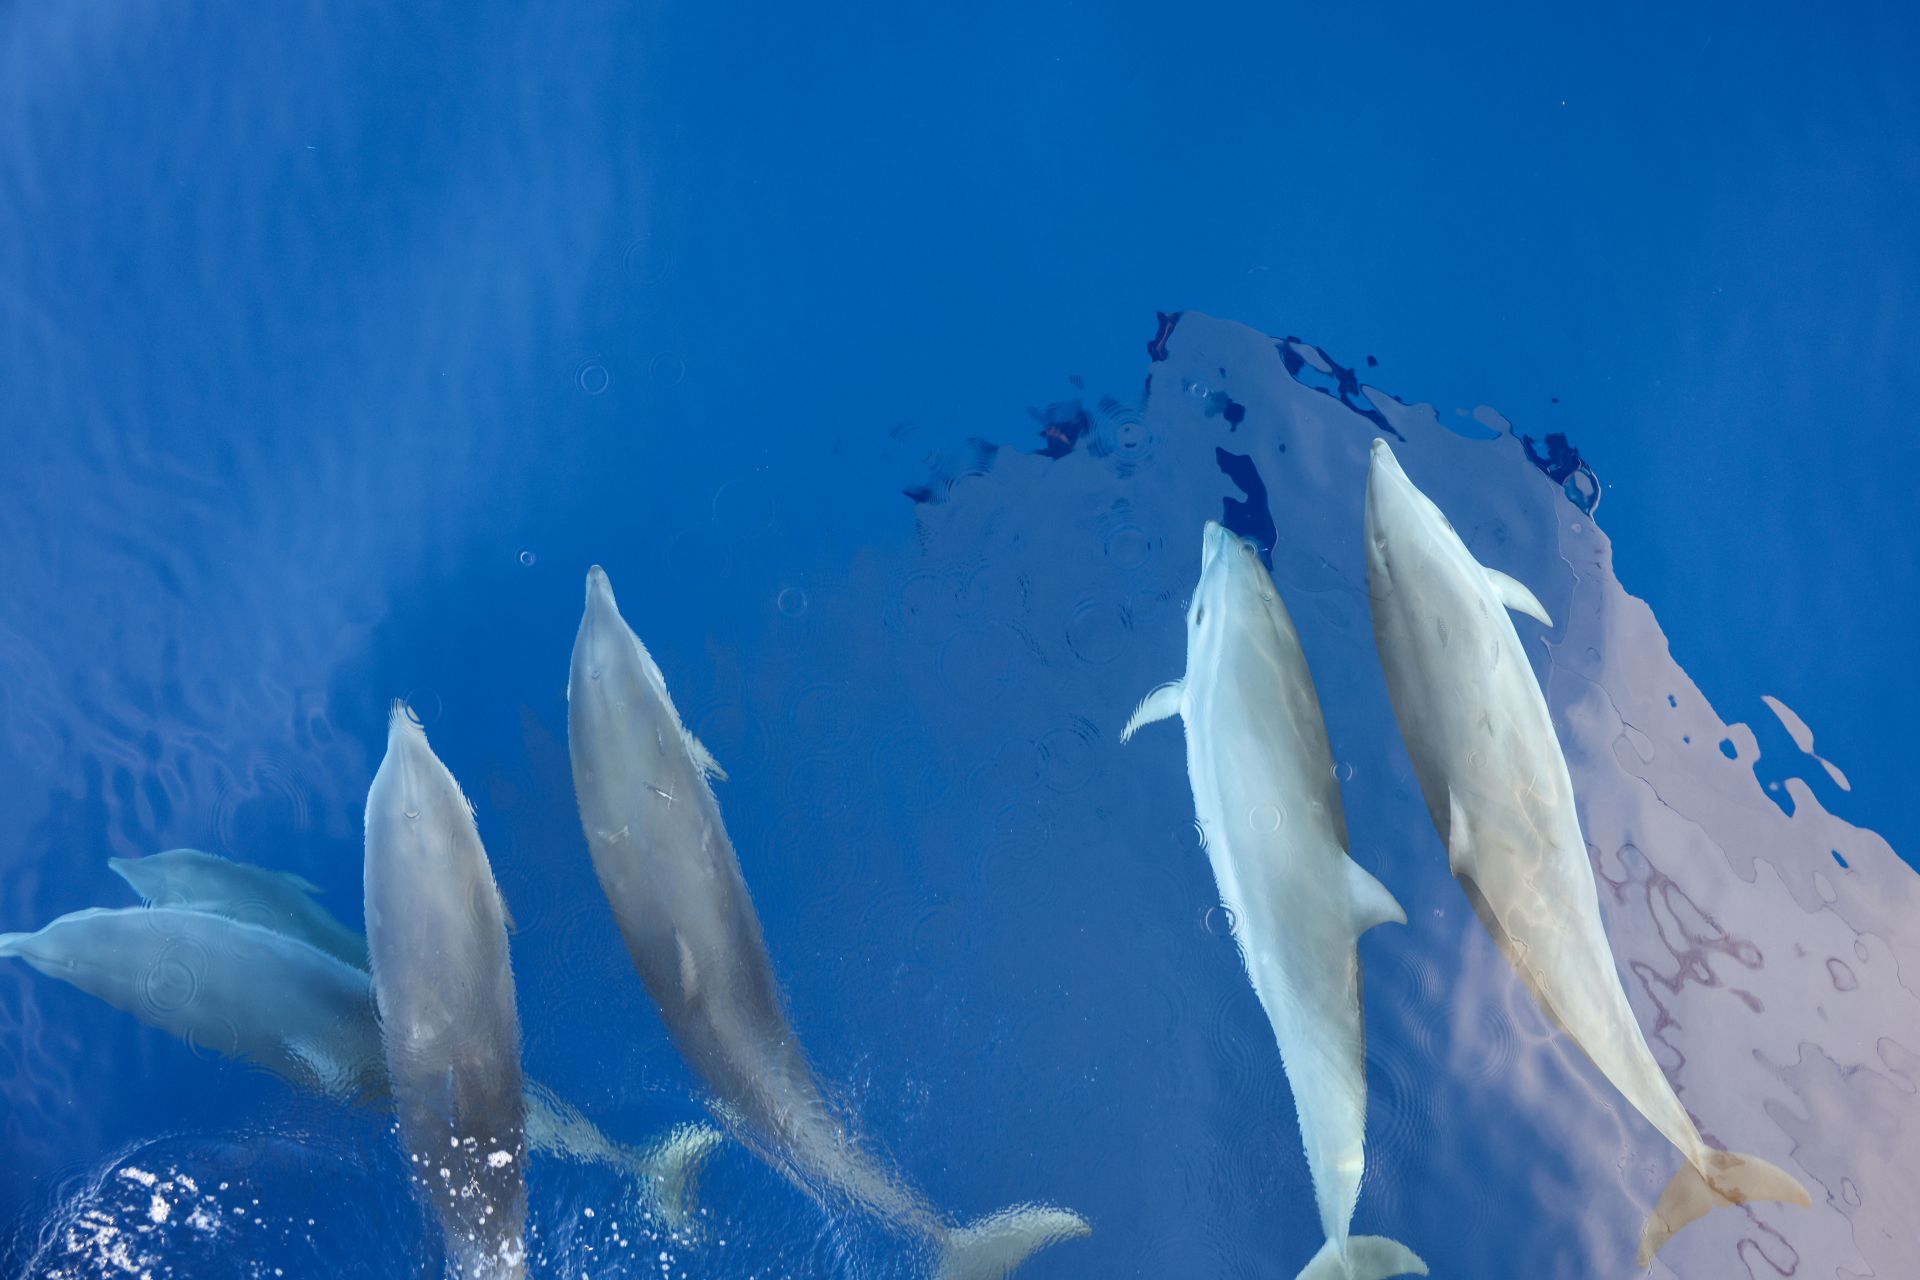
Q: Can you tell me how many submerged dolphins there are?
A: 6